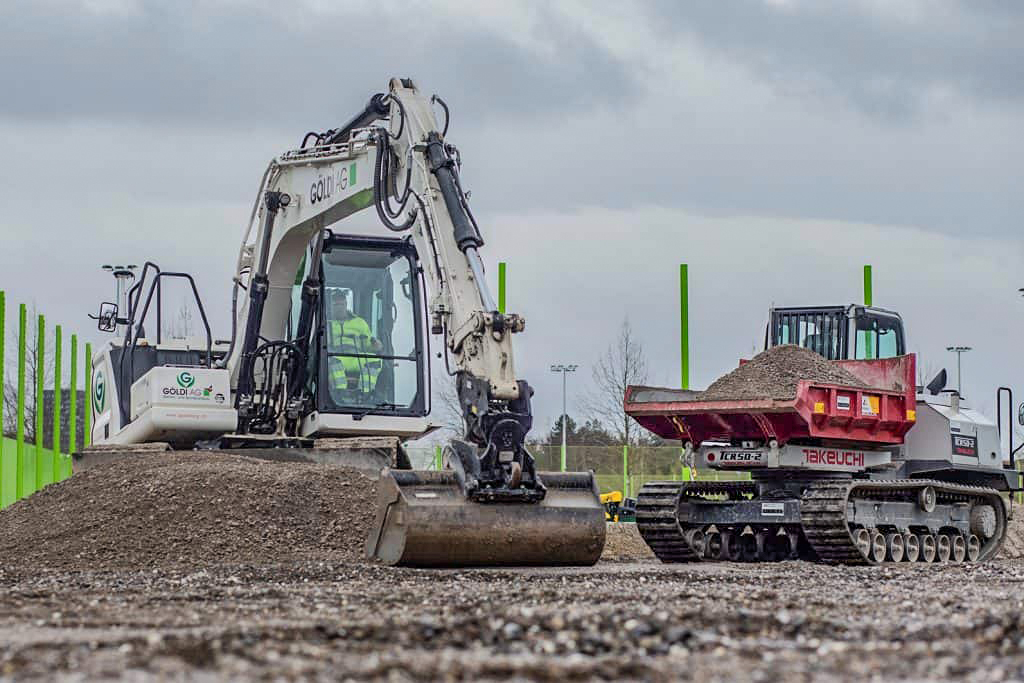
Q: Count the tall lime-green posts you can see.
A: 9